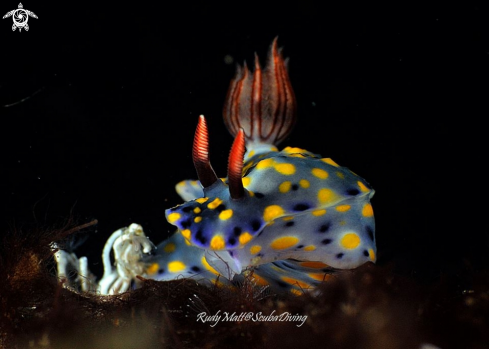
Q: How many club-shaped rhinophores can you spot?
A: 2